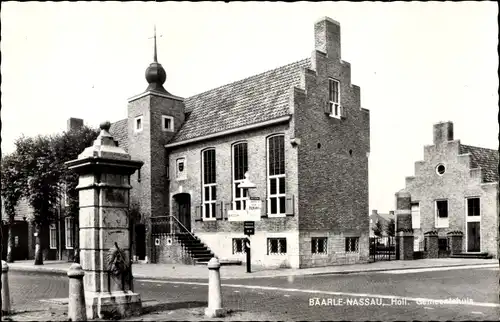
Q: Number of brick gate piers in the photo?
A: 3